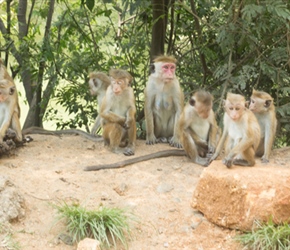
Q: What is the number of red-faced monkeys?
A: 1